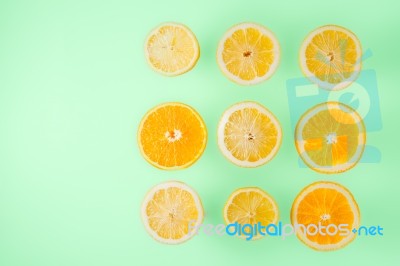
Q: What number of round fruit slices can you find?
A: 9